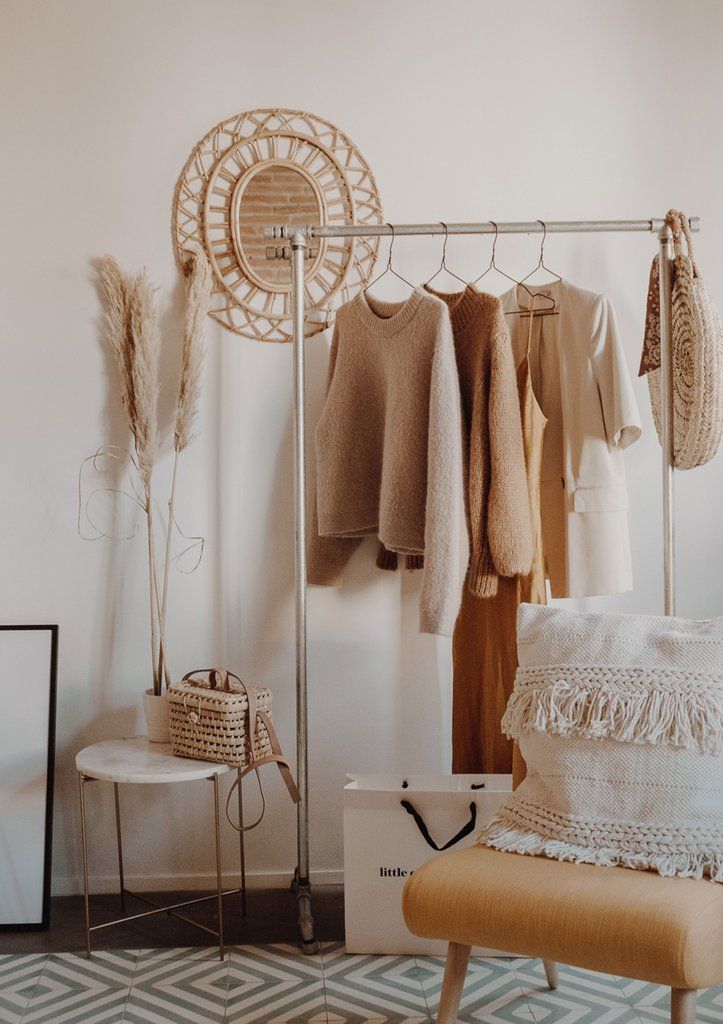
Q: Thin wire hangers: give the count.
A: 4